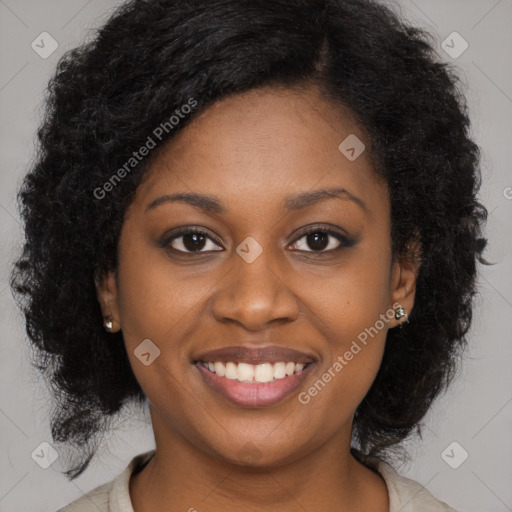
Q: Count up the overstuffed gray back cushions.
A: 0